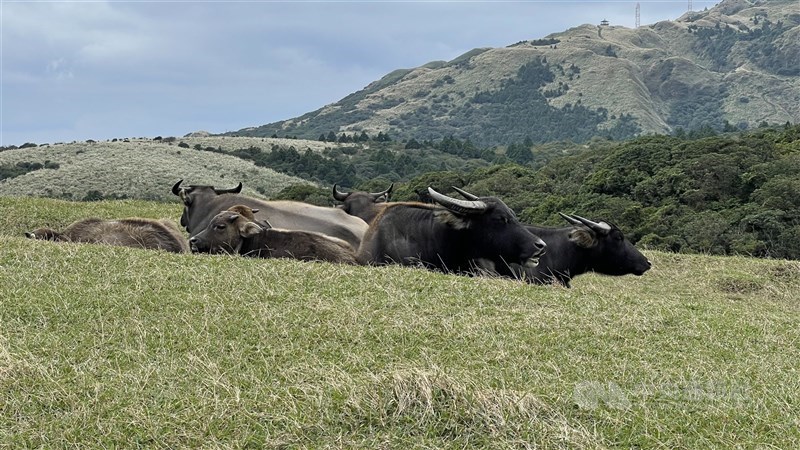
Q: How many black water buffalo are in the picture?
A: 2